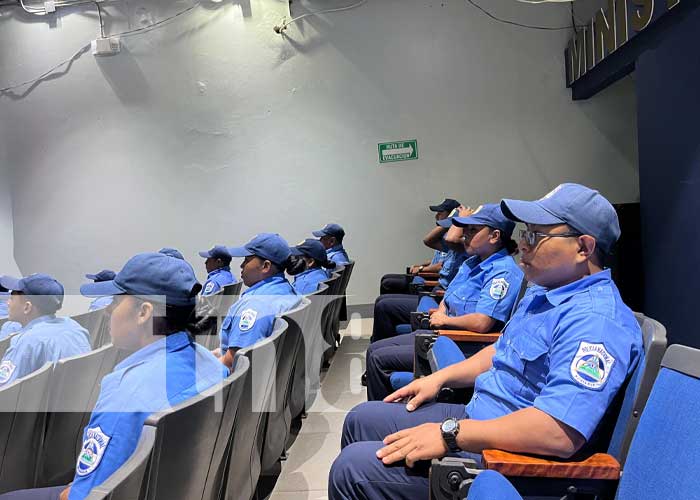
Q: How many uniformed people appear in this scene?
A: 13